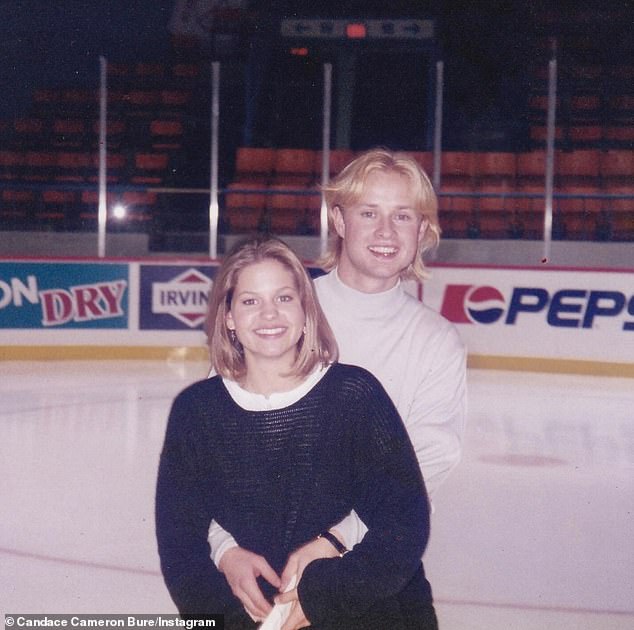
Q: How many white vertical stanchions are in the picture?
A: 5